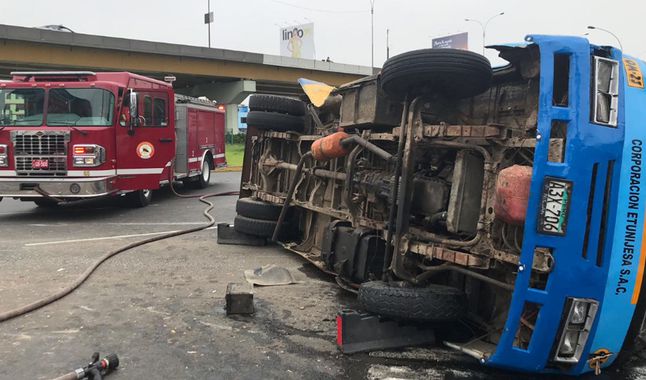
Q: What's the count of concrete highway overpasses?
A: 1